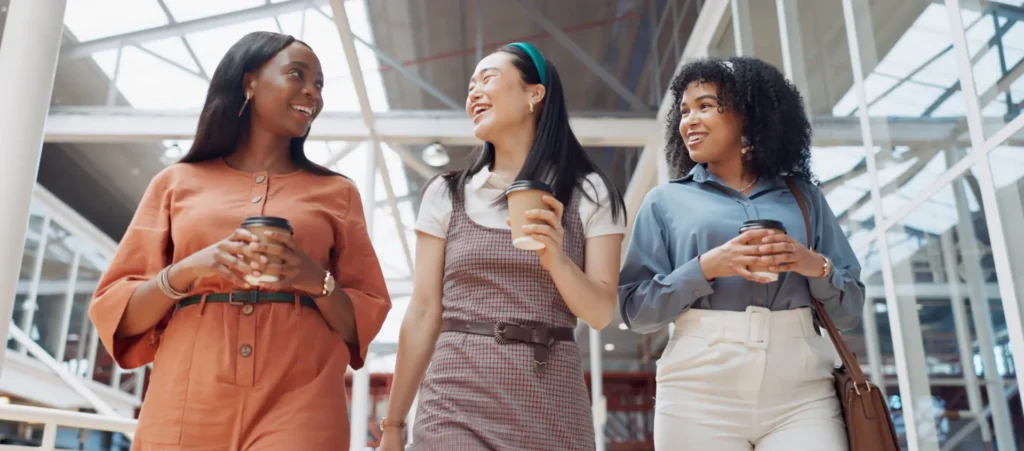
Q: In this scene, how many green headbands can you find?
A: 1